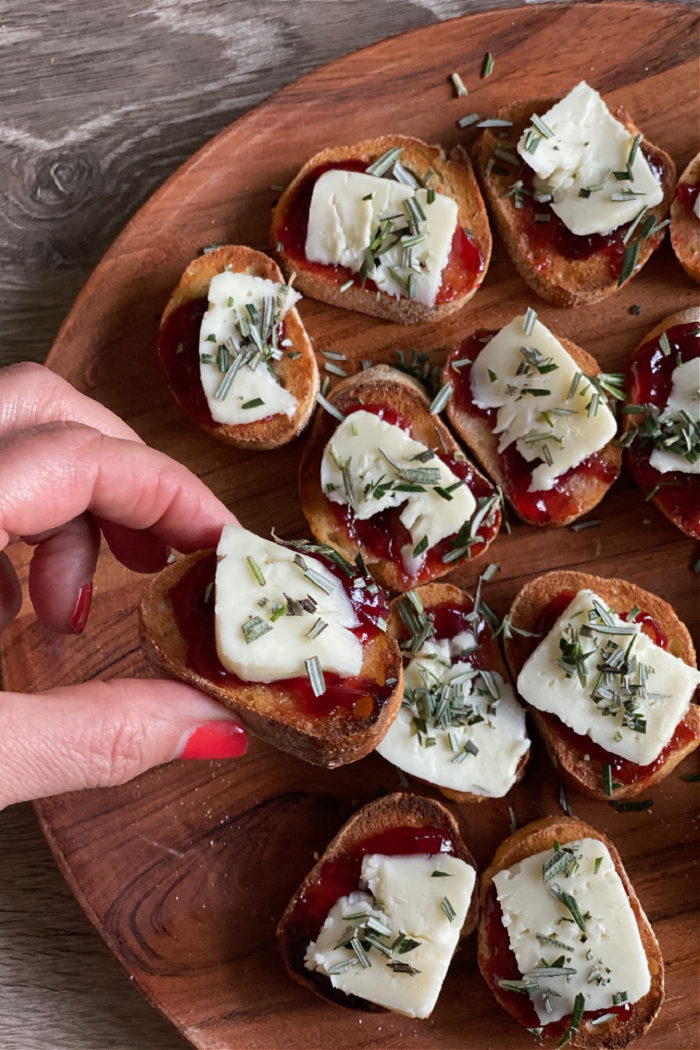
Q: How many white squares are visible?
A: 11